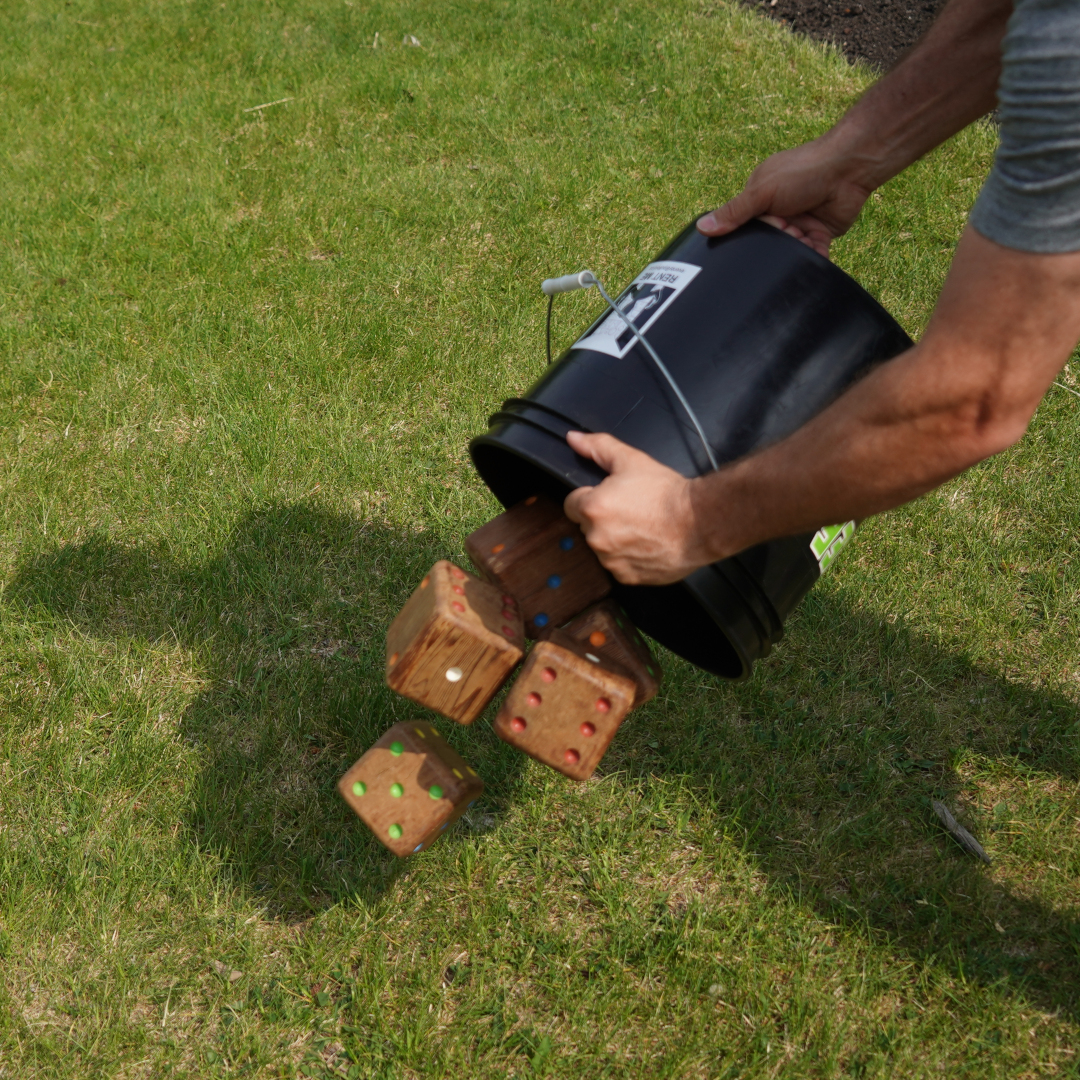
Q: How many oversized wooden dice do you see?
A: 5